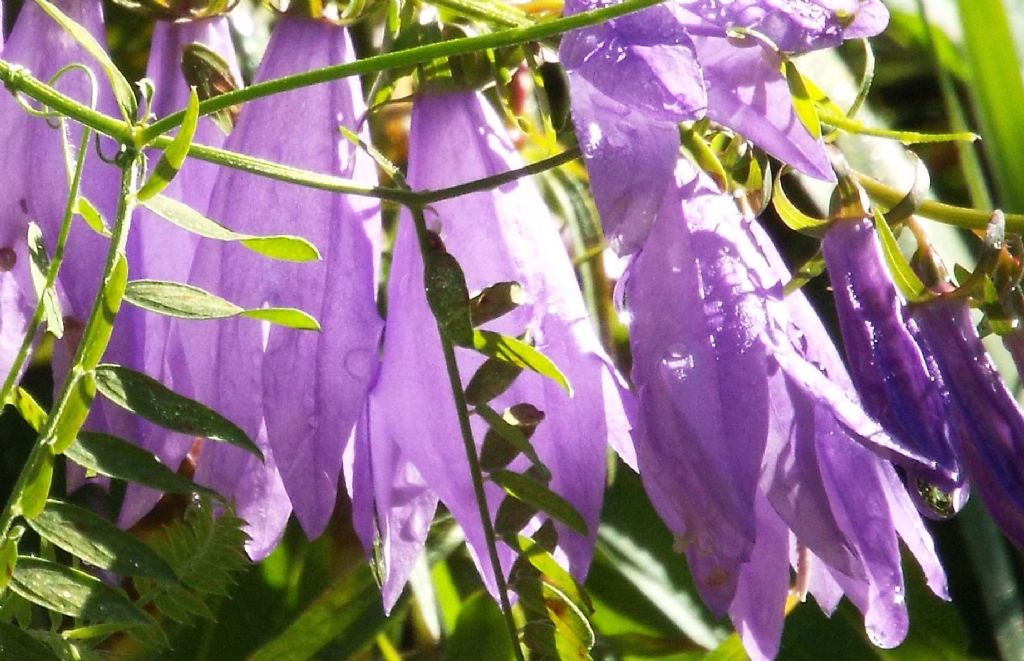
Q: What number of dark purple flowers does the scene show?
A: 2